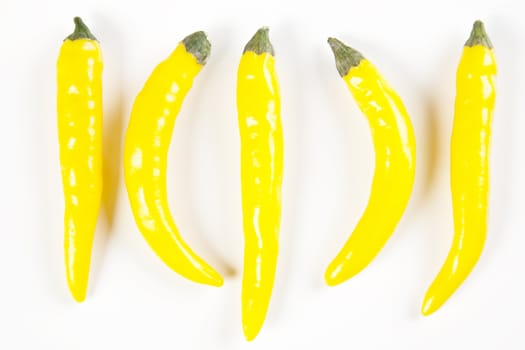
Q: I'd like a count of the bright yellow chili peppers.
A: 5